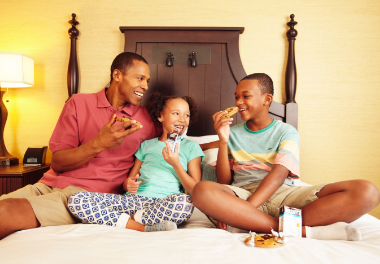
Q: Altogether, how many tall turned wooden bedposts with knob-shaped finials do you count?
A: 2